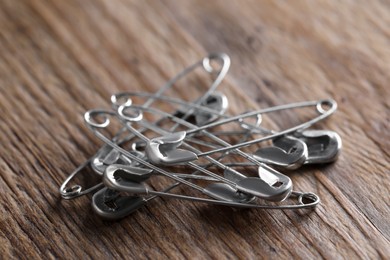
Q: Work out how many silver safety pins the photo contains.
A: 9